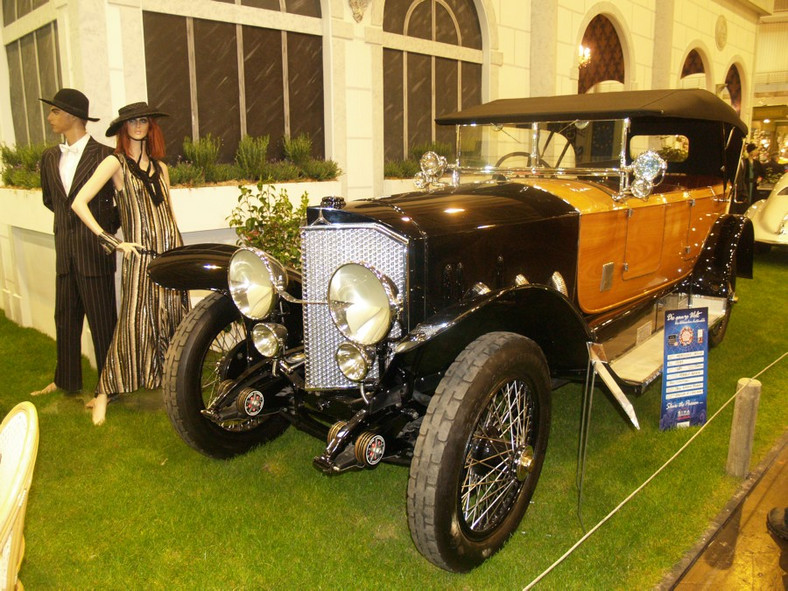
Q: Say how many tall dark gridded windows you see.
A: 3